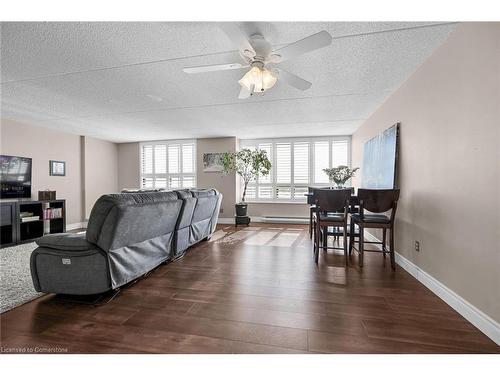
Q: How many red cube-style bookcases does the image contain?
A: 0